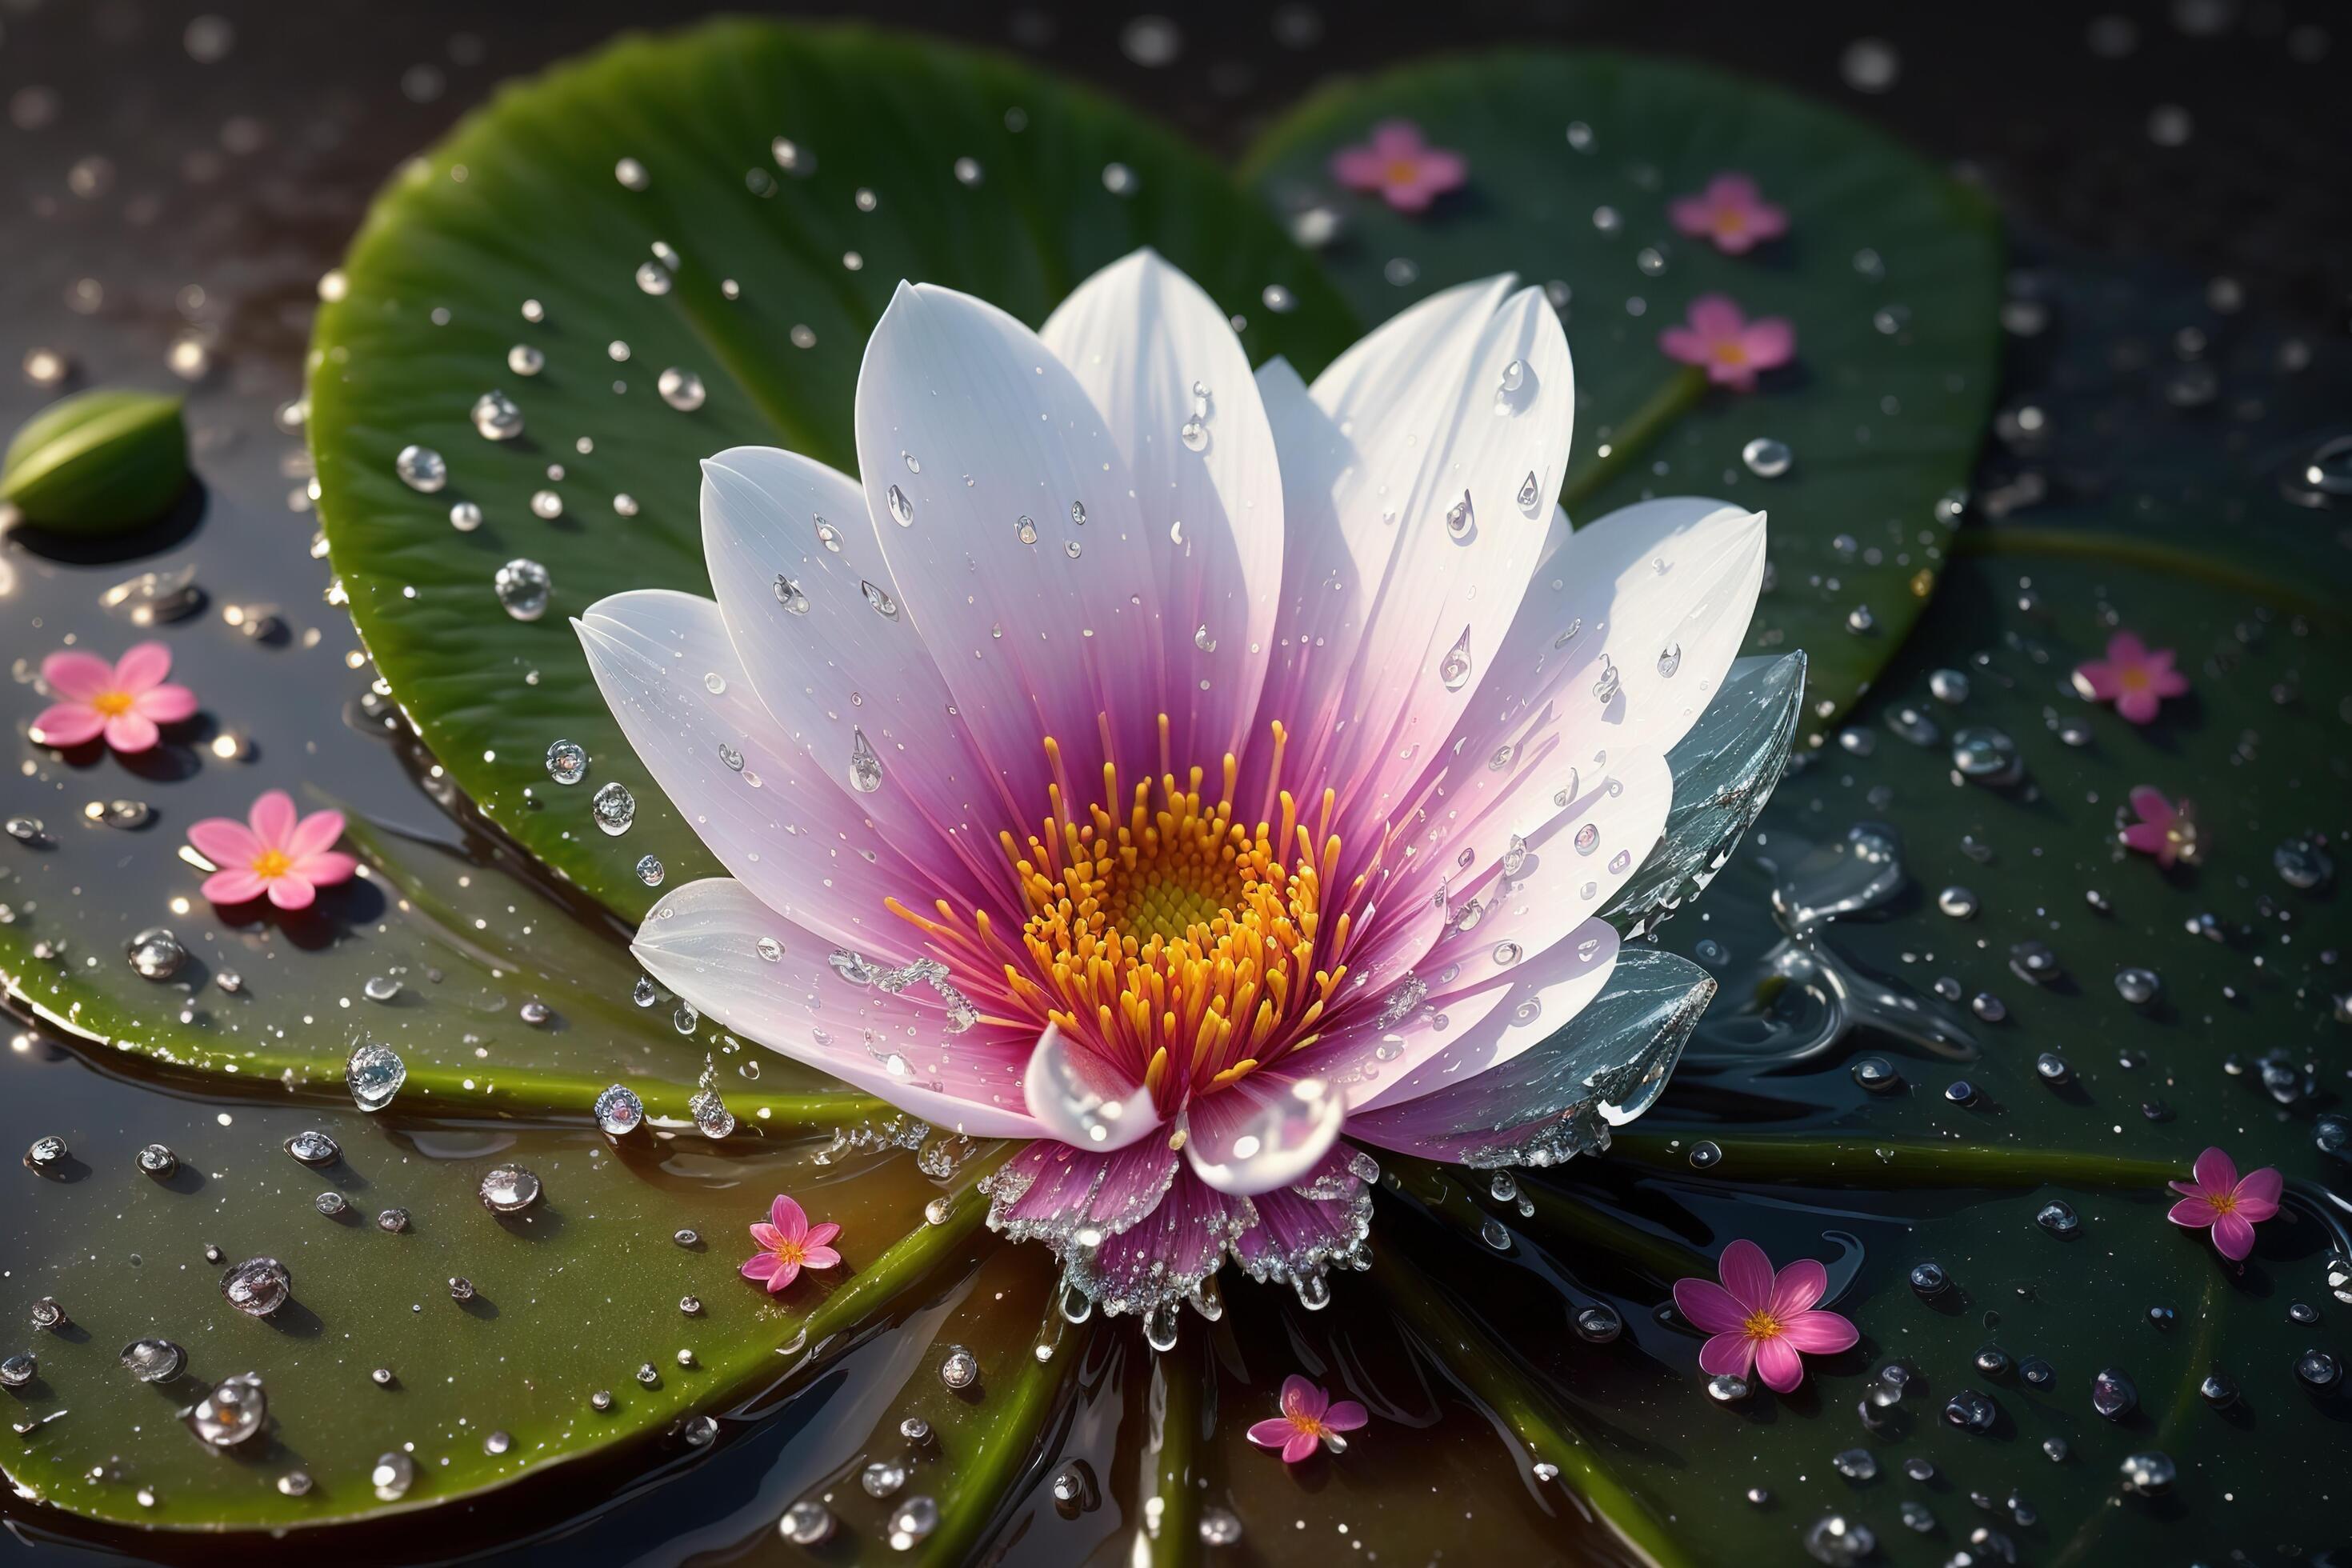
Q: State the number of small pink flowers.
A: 11